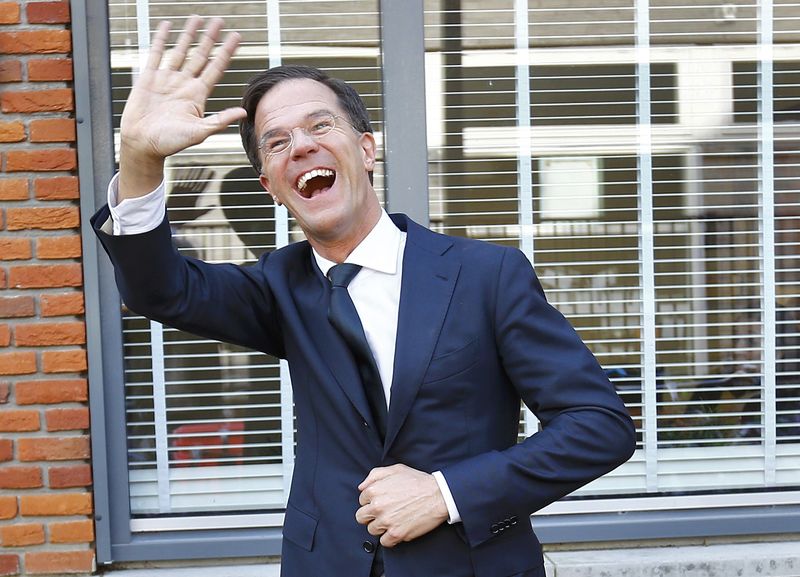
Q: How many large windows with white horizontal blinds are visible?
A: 2